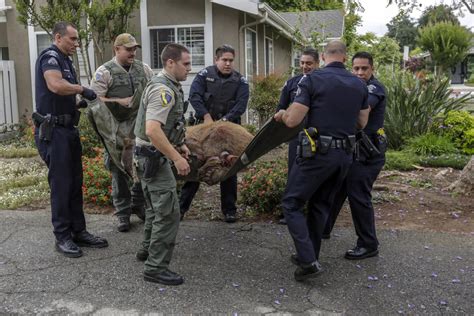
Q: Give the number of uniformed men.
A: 7